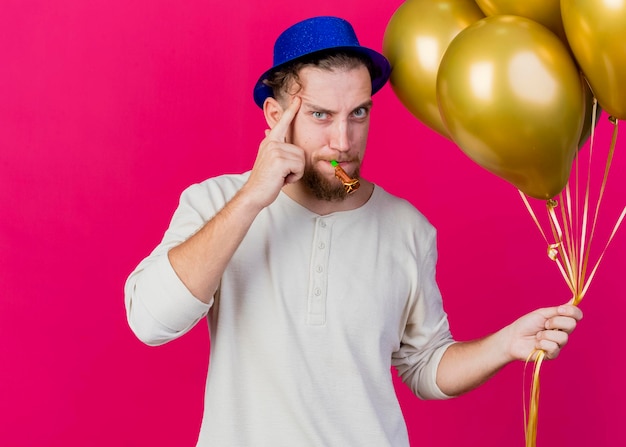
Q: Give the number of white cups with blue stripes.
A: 0